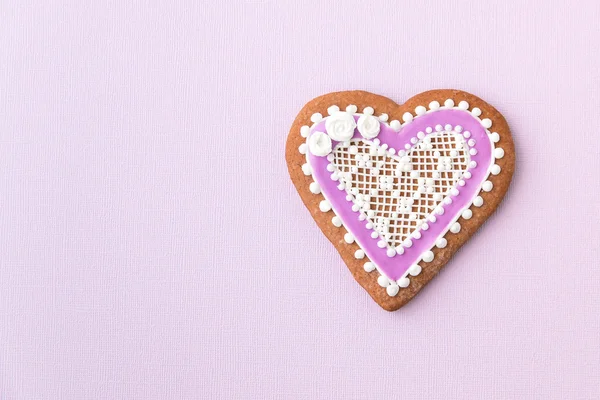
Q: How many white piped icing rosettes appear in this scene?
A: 3